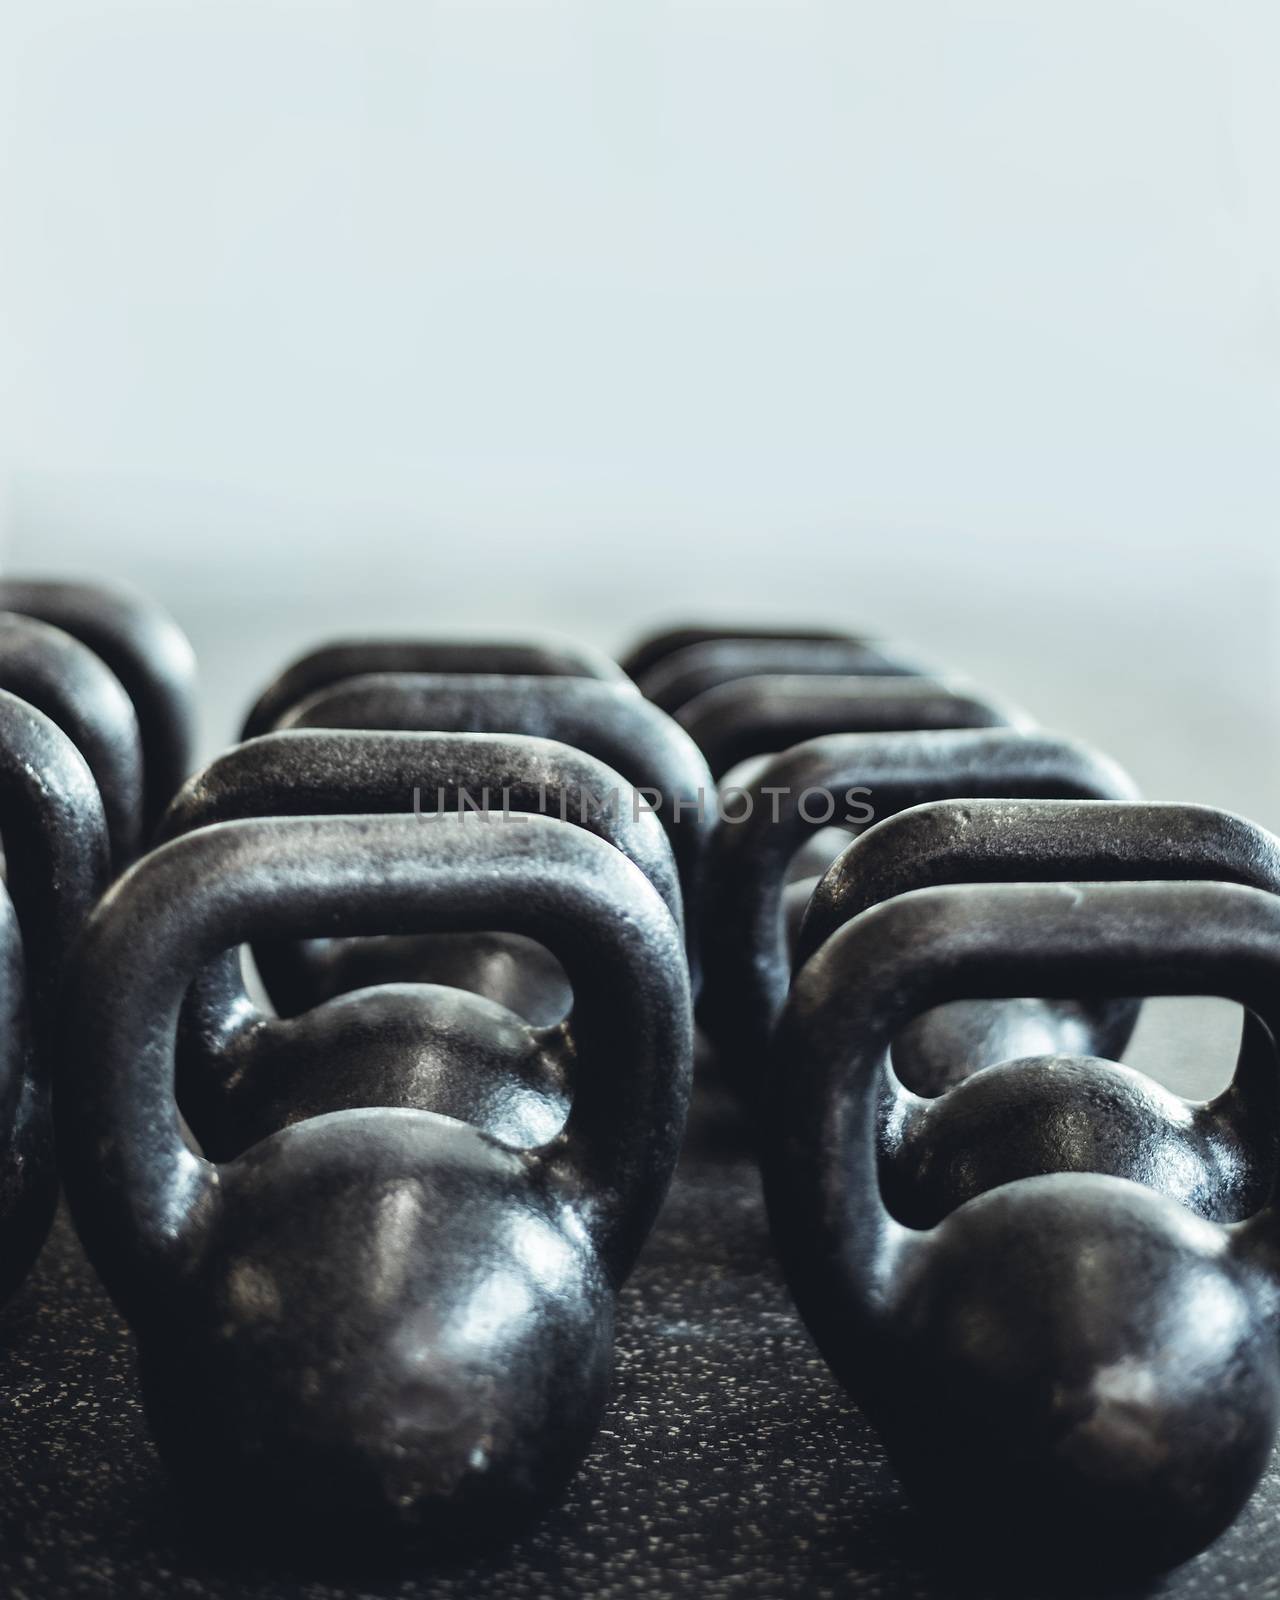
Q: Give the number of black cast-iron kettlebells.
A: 14